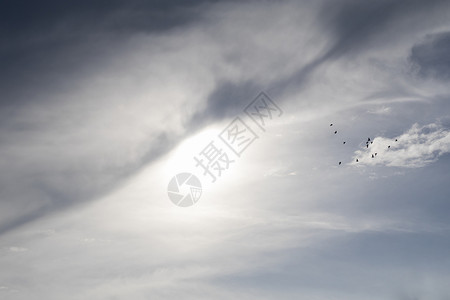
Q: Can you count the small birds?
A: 13